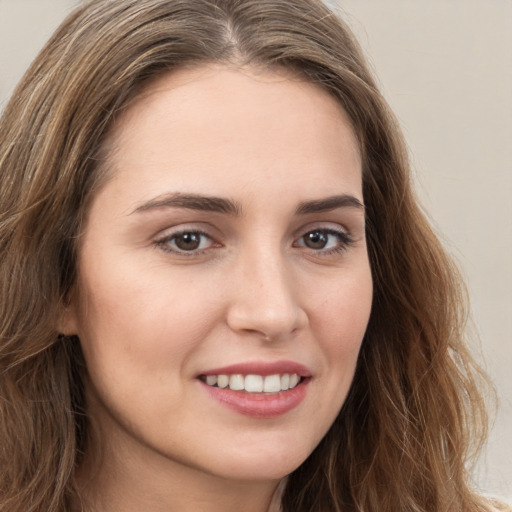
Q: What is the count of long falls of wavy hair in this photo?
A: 2